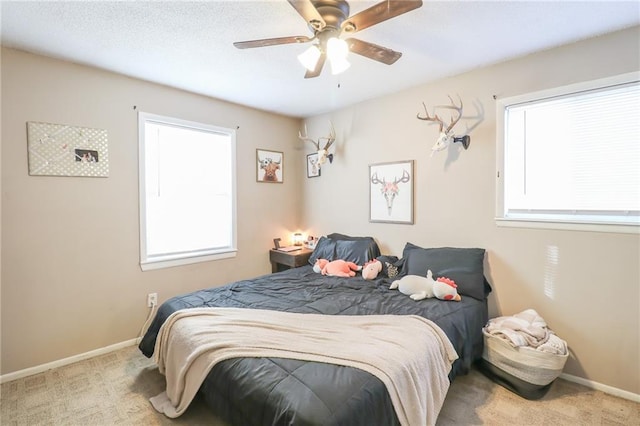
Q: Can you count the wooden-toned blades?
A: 5